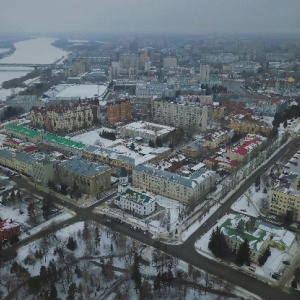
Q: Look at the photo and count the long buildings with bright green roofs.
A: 2